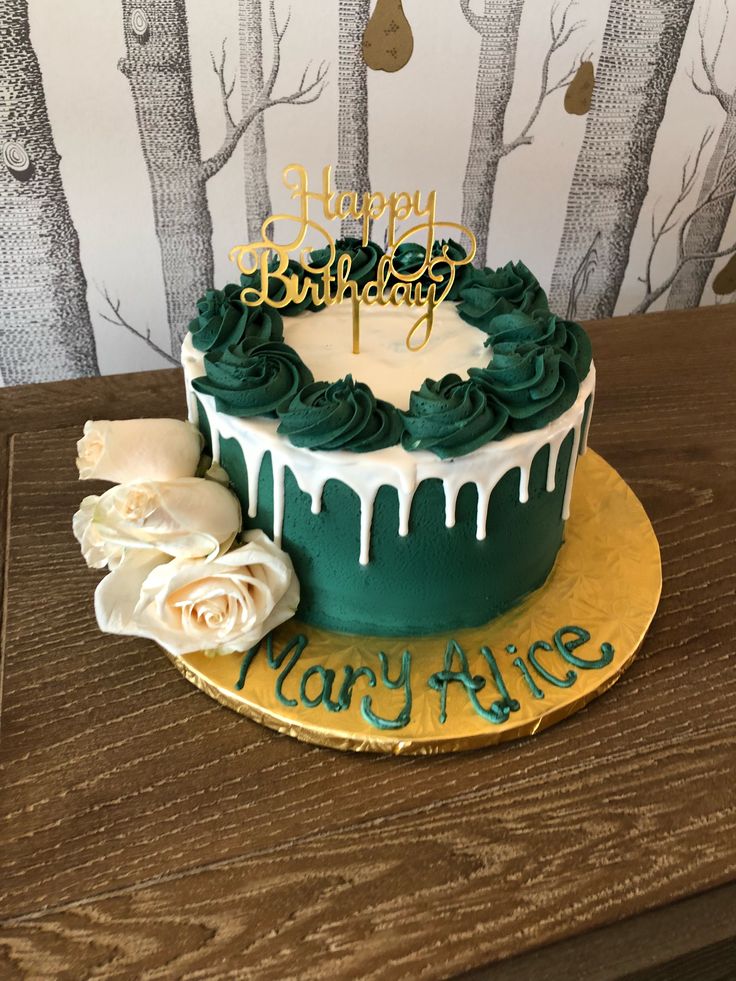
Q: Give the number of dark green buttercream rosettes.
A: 10